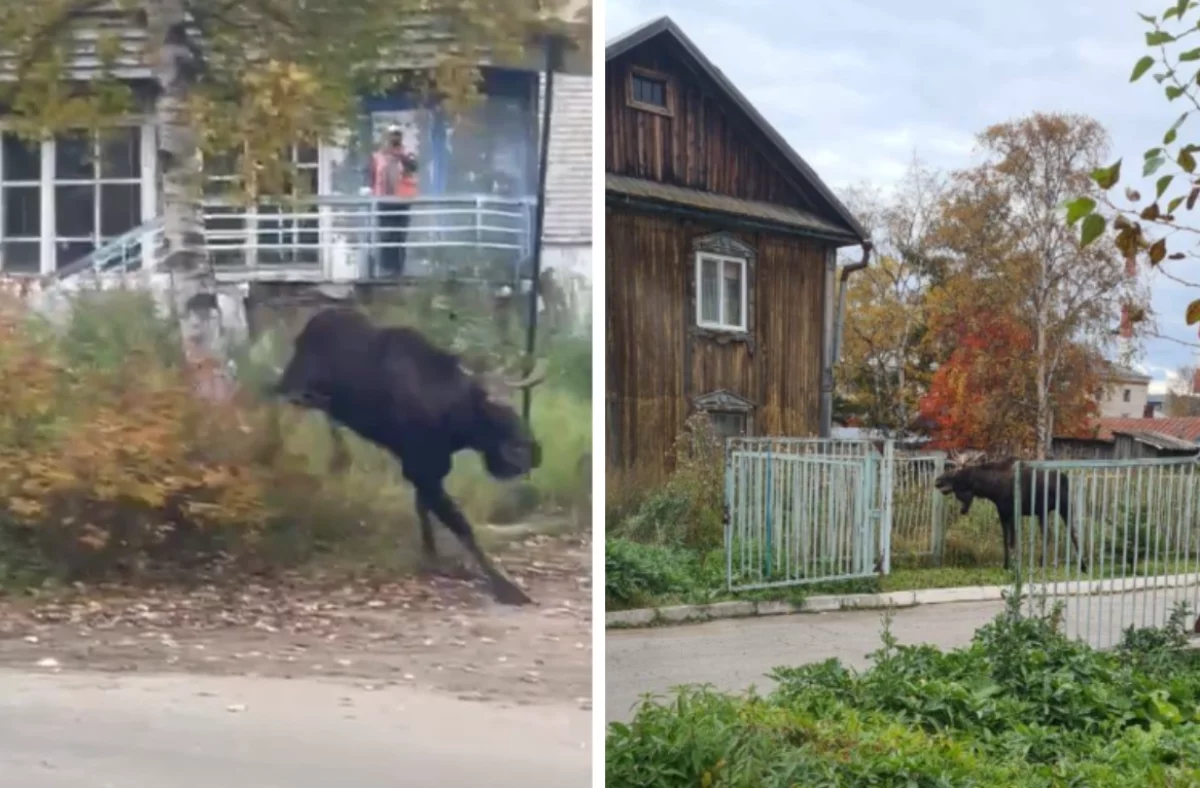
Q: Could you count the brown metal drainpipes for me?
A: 1